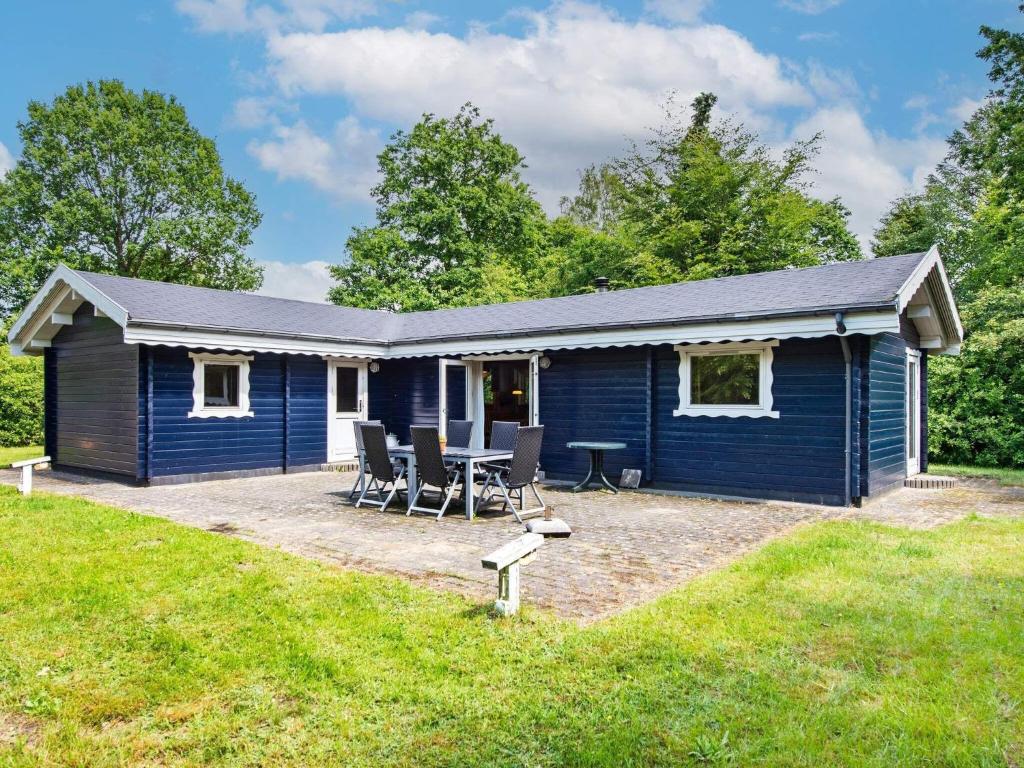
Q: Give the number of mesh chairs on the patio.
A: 6